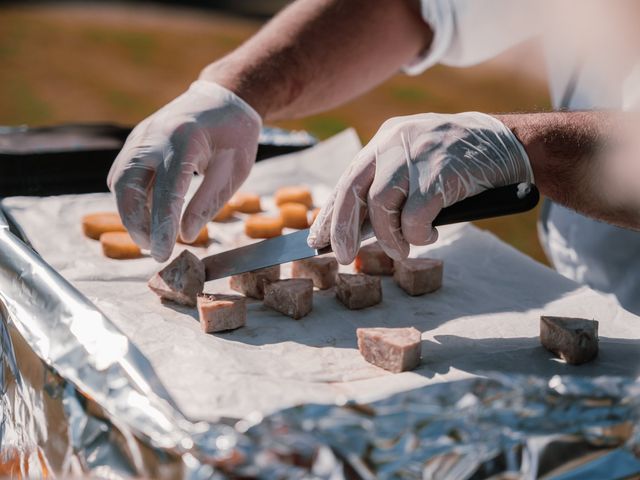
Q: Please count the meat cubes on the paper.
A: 10